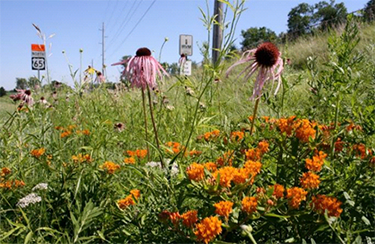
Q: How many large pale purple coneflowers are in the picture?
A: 2